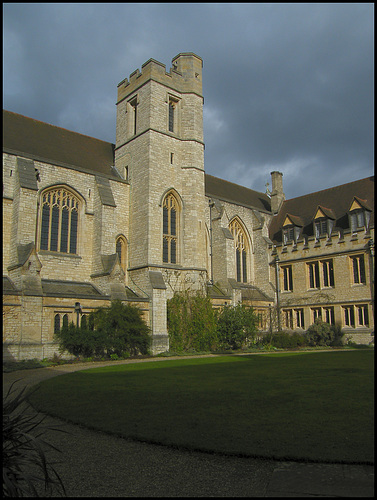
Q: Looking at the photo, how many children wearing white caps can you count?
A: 0